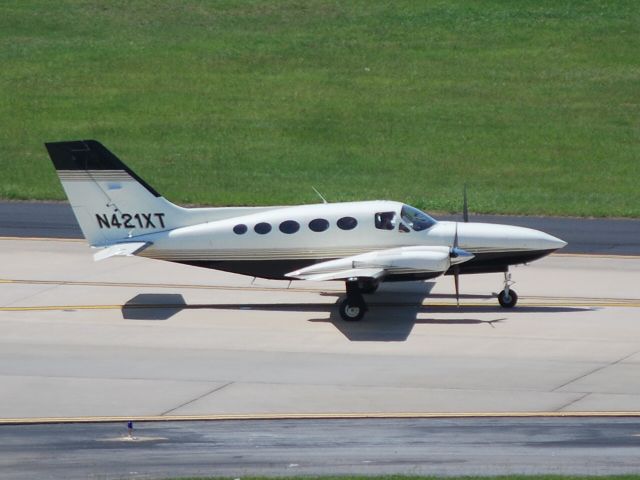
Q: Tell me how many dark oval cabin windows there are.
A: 5